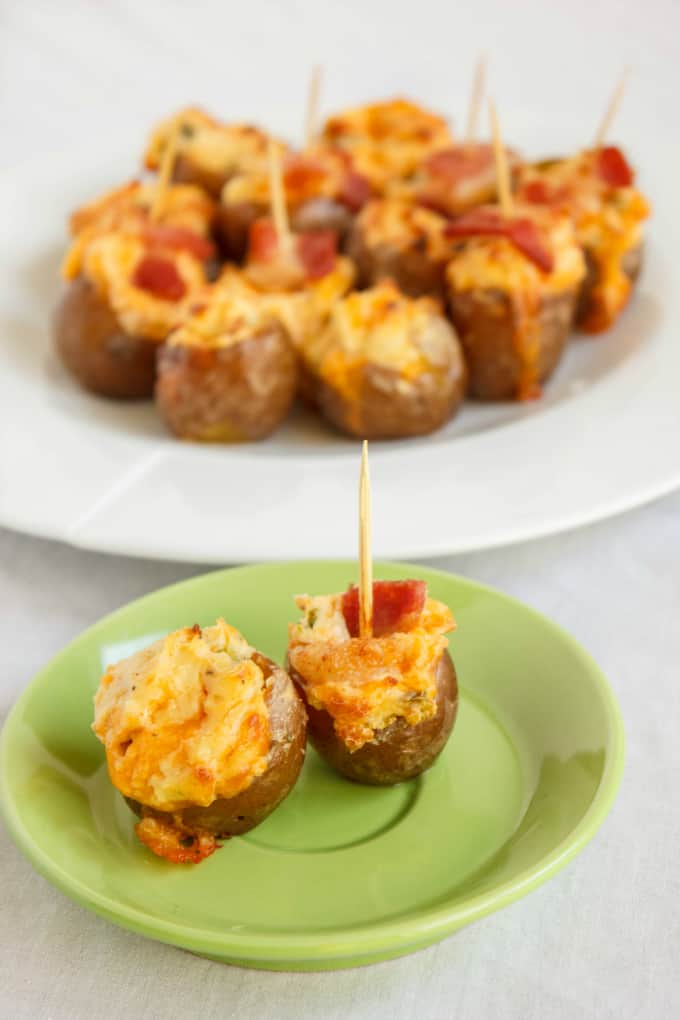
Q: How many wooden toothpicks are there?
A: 7